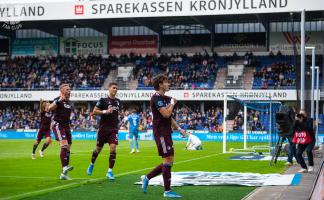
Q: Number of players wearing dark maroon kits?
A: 4